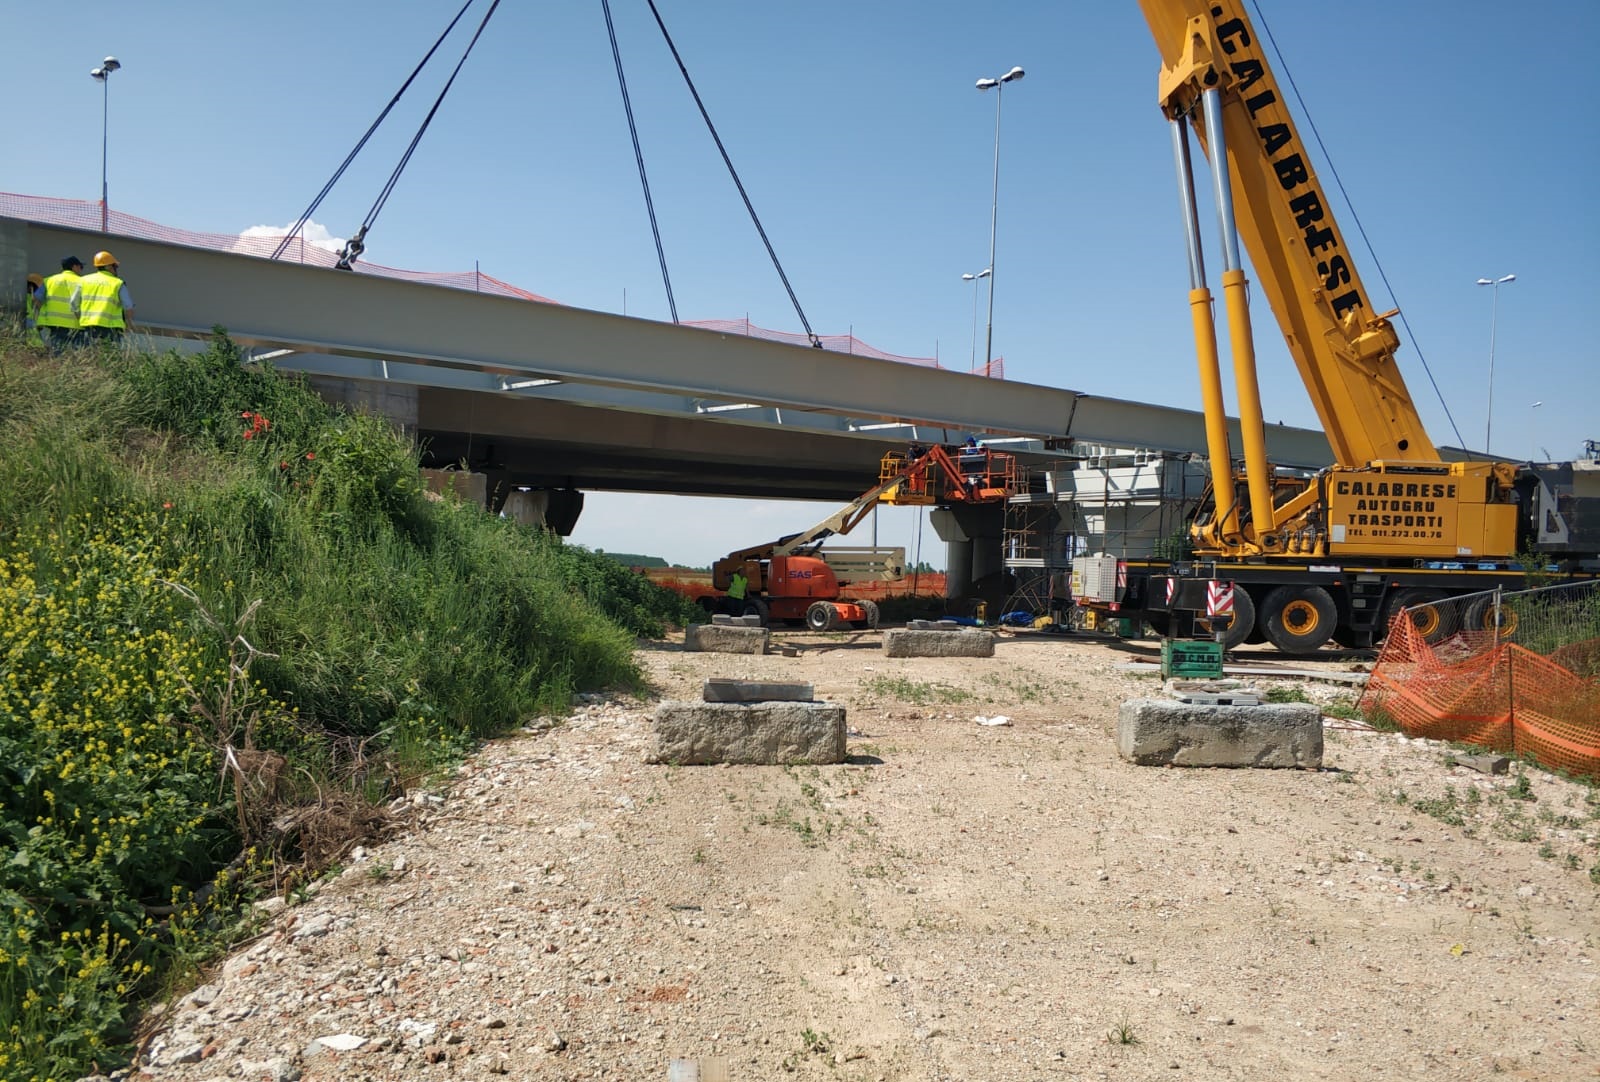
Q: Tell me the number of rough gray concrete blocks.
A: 4